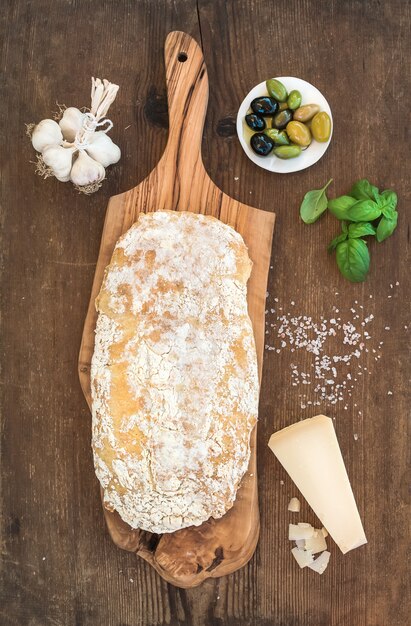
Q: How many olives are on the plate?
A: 11